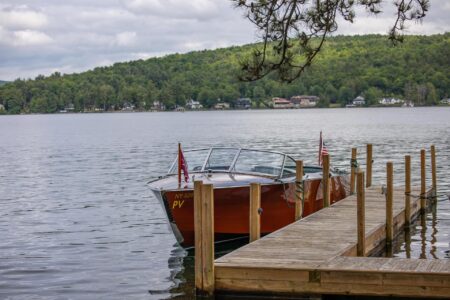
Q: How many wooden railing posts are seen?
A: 12